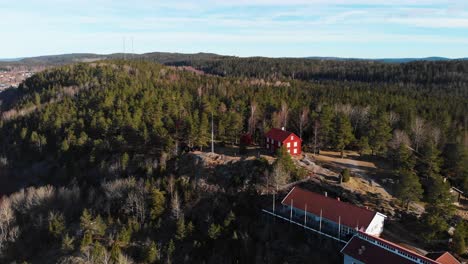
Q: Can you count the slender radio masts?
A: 2